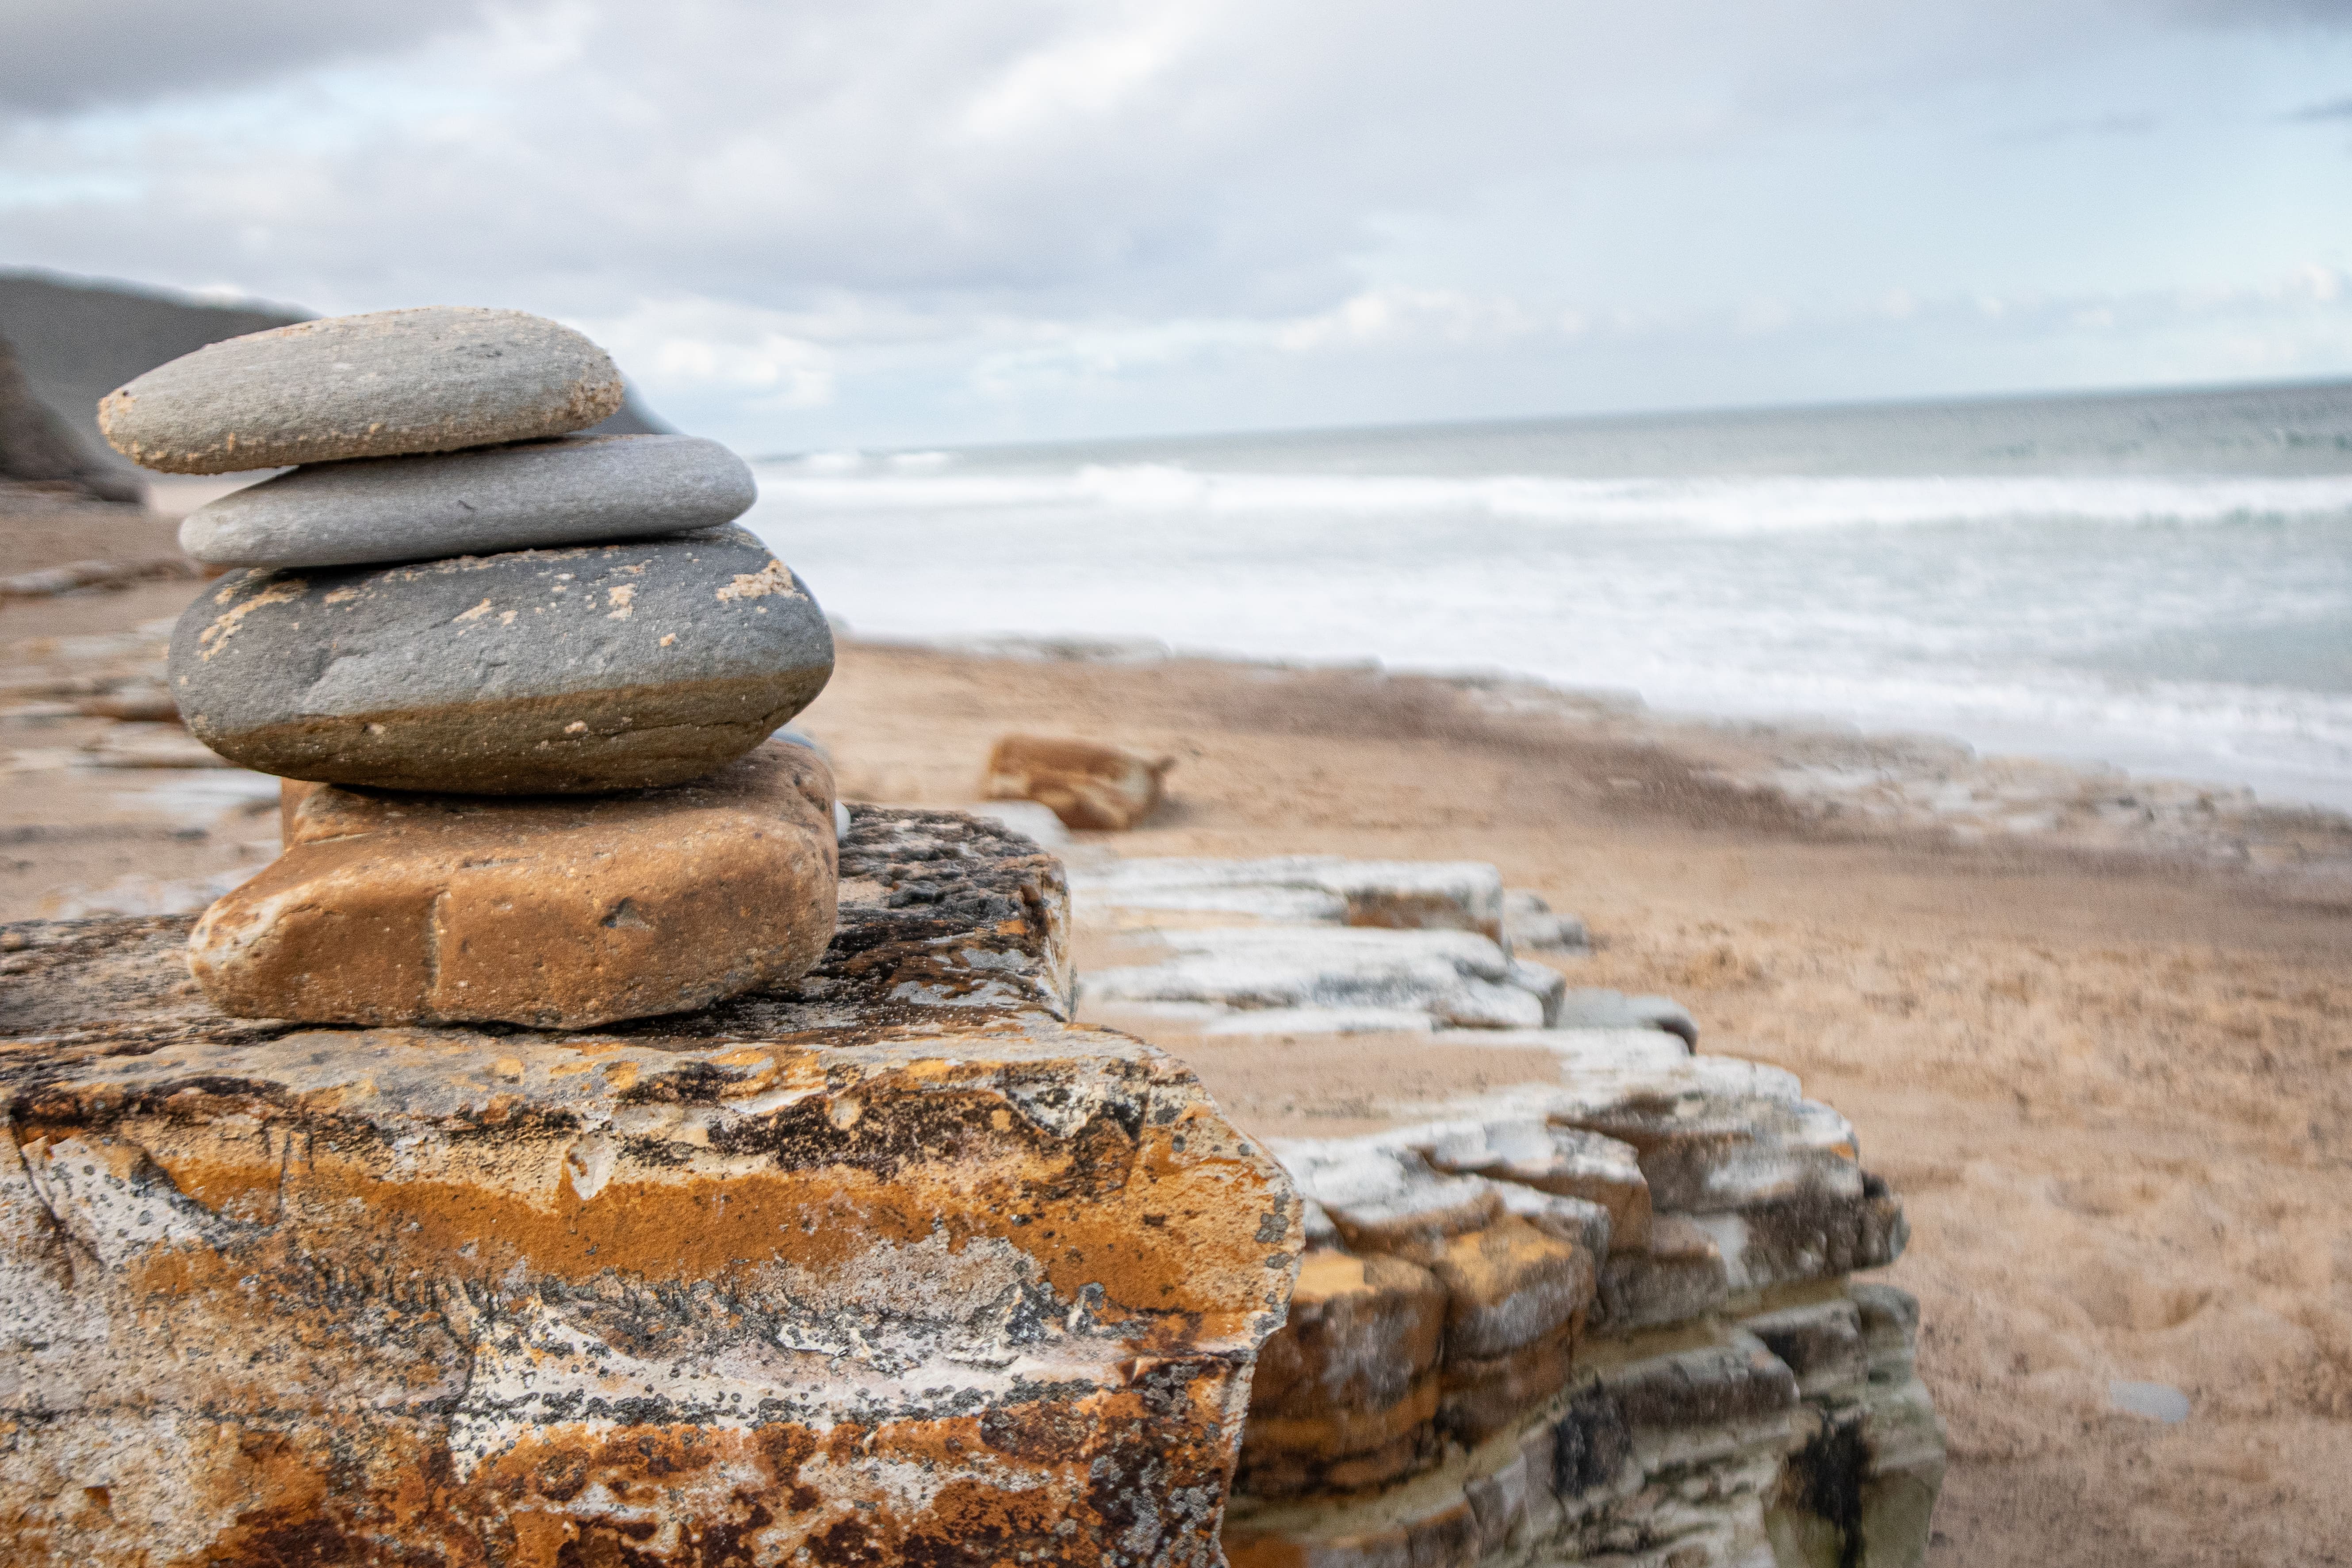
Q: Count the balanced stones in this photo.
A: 4